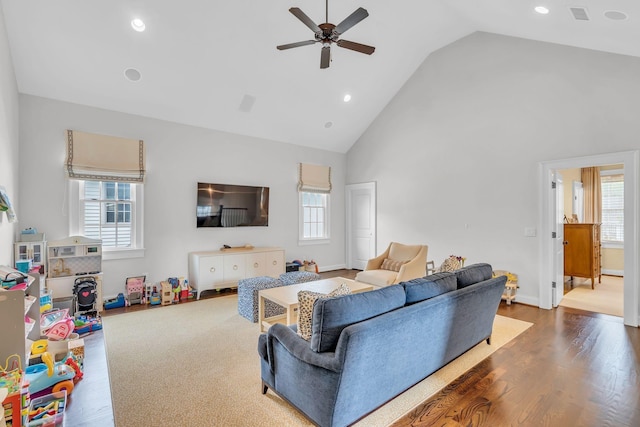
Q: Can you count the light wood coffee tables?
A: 1